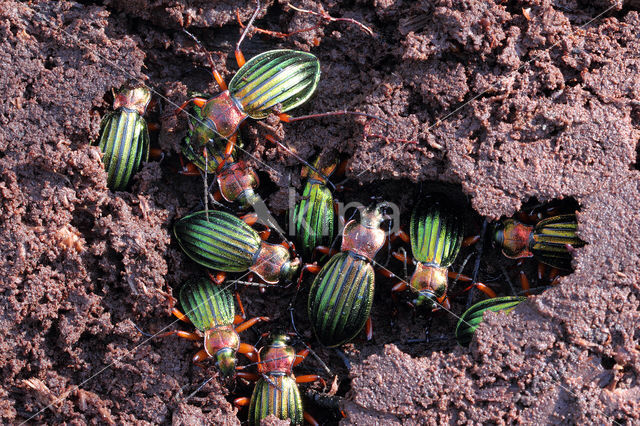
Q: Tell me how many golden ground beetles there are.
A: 11